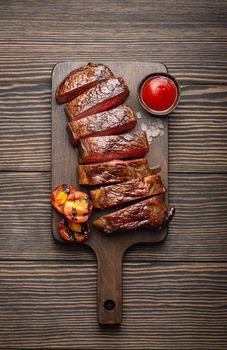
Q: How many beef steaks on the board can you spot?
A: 7